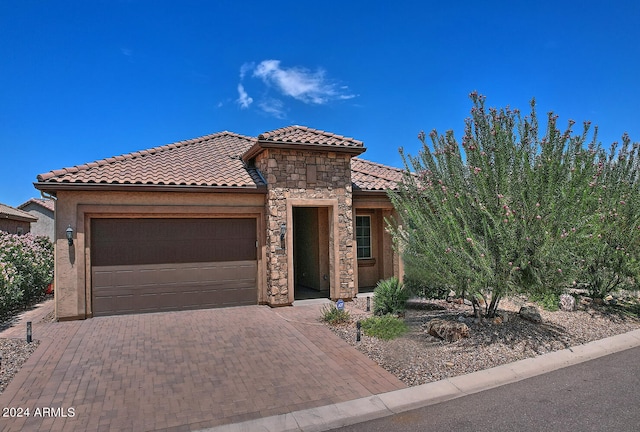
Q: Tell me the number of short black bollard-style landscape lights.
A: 3